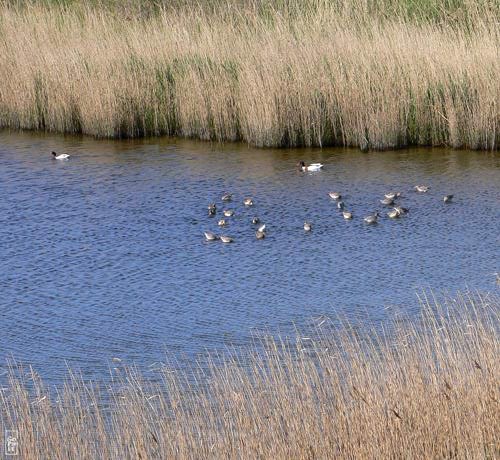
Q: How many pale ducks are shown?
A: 2